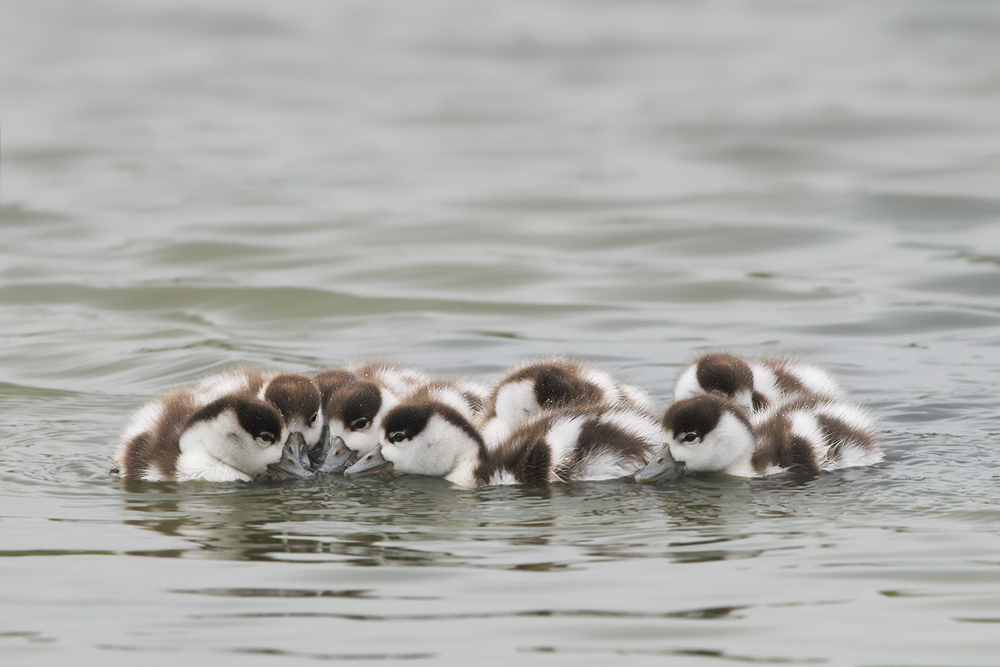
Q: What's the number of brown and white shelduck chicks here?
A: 8